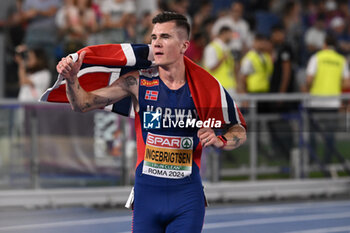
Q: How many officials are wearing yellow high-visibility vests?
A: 3